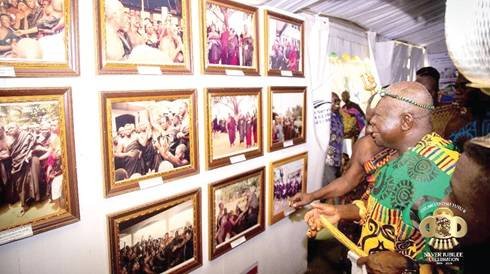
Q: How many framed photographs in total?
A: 11